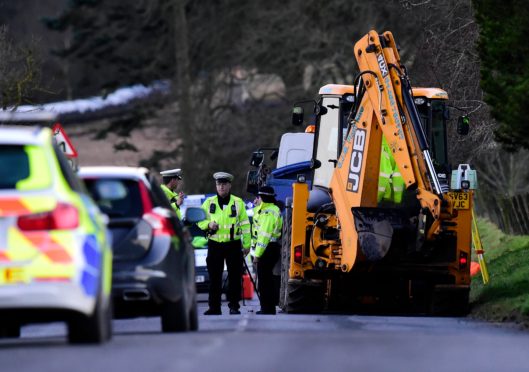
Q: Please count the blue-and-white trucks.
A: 1